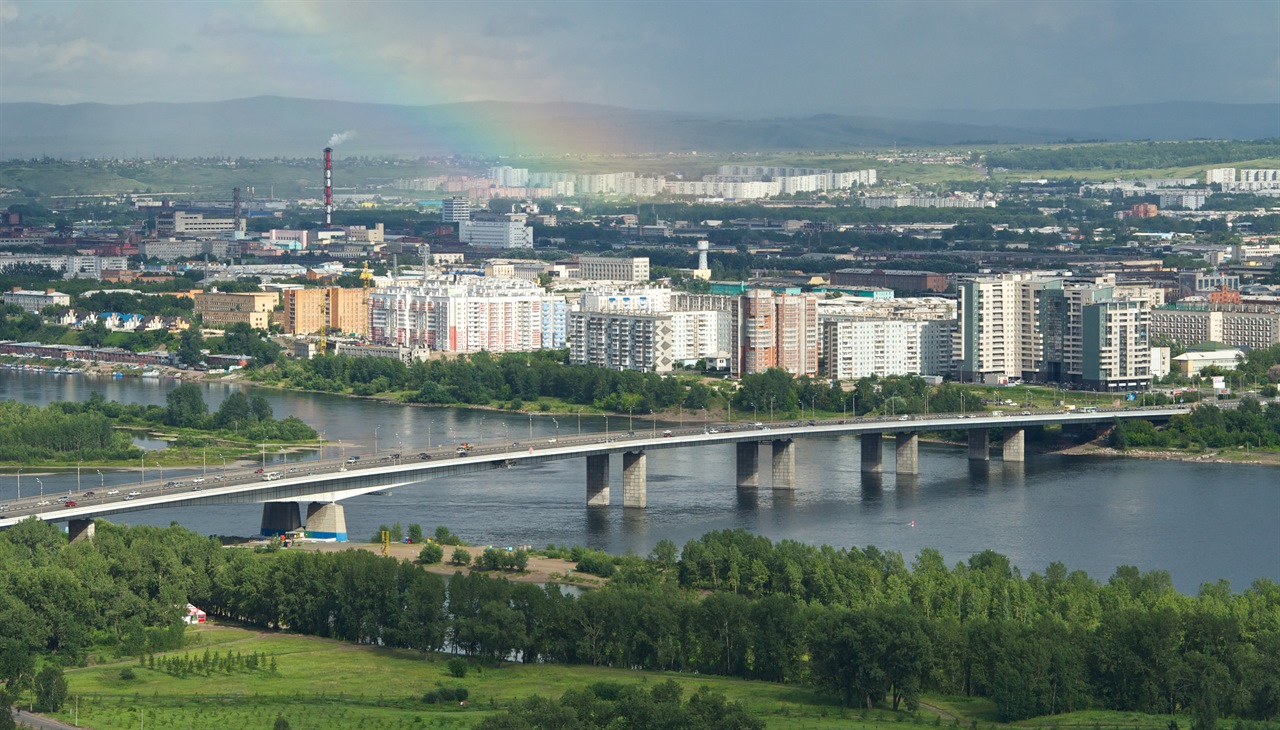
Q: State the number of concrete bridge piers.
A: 11